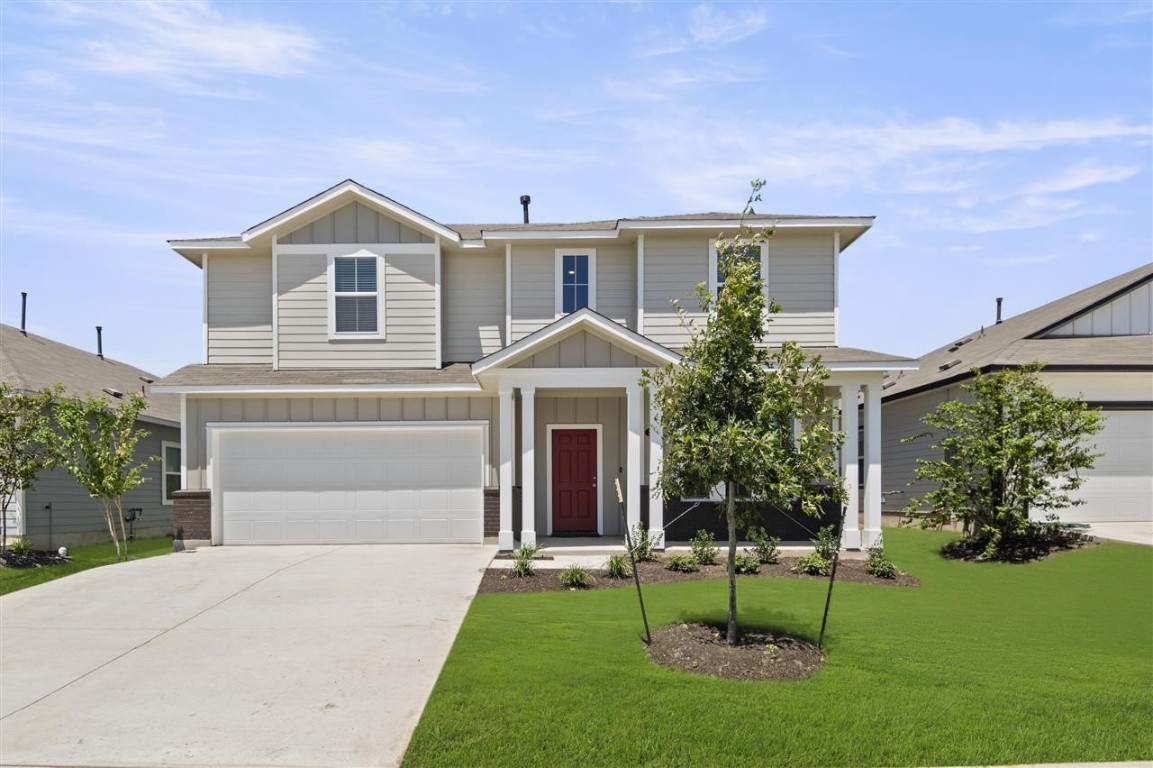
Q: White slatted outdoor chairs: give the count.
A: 0